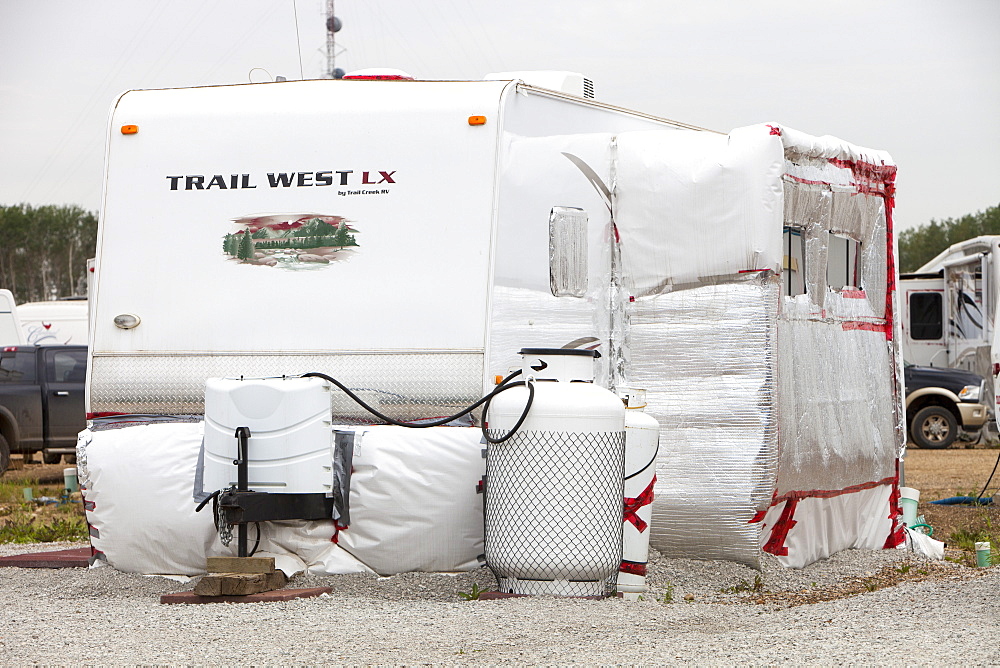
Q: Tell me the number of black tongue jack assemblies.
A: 1